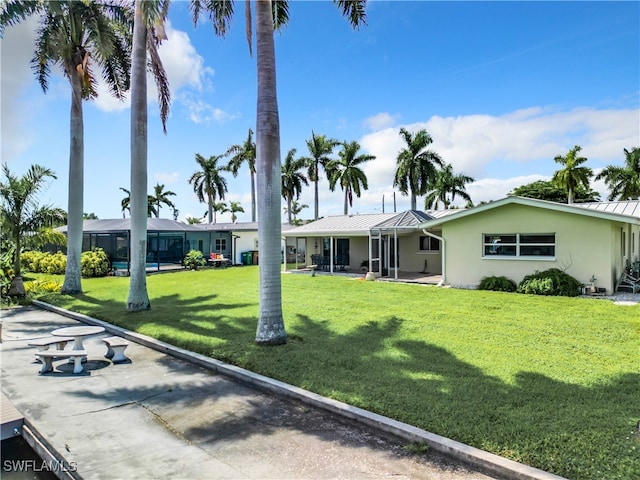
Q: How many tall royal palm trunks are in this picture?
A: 3